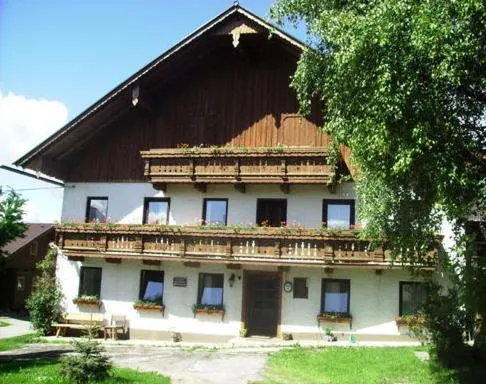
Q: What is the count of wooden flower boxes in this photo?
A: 5